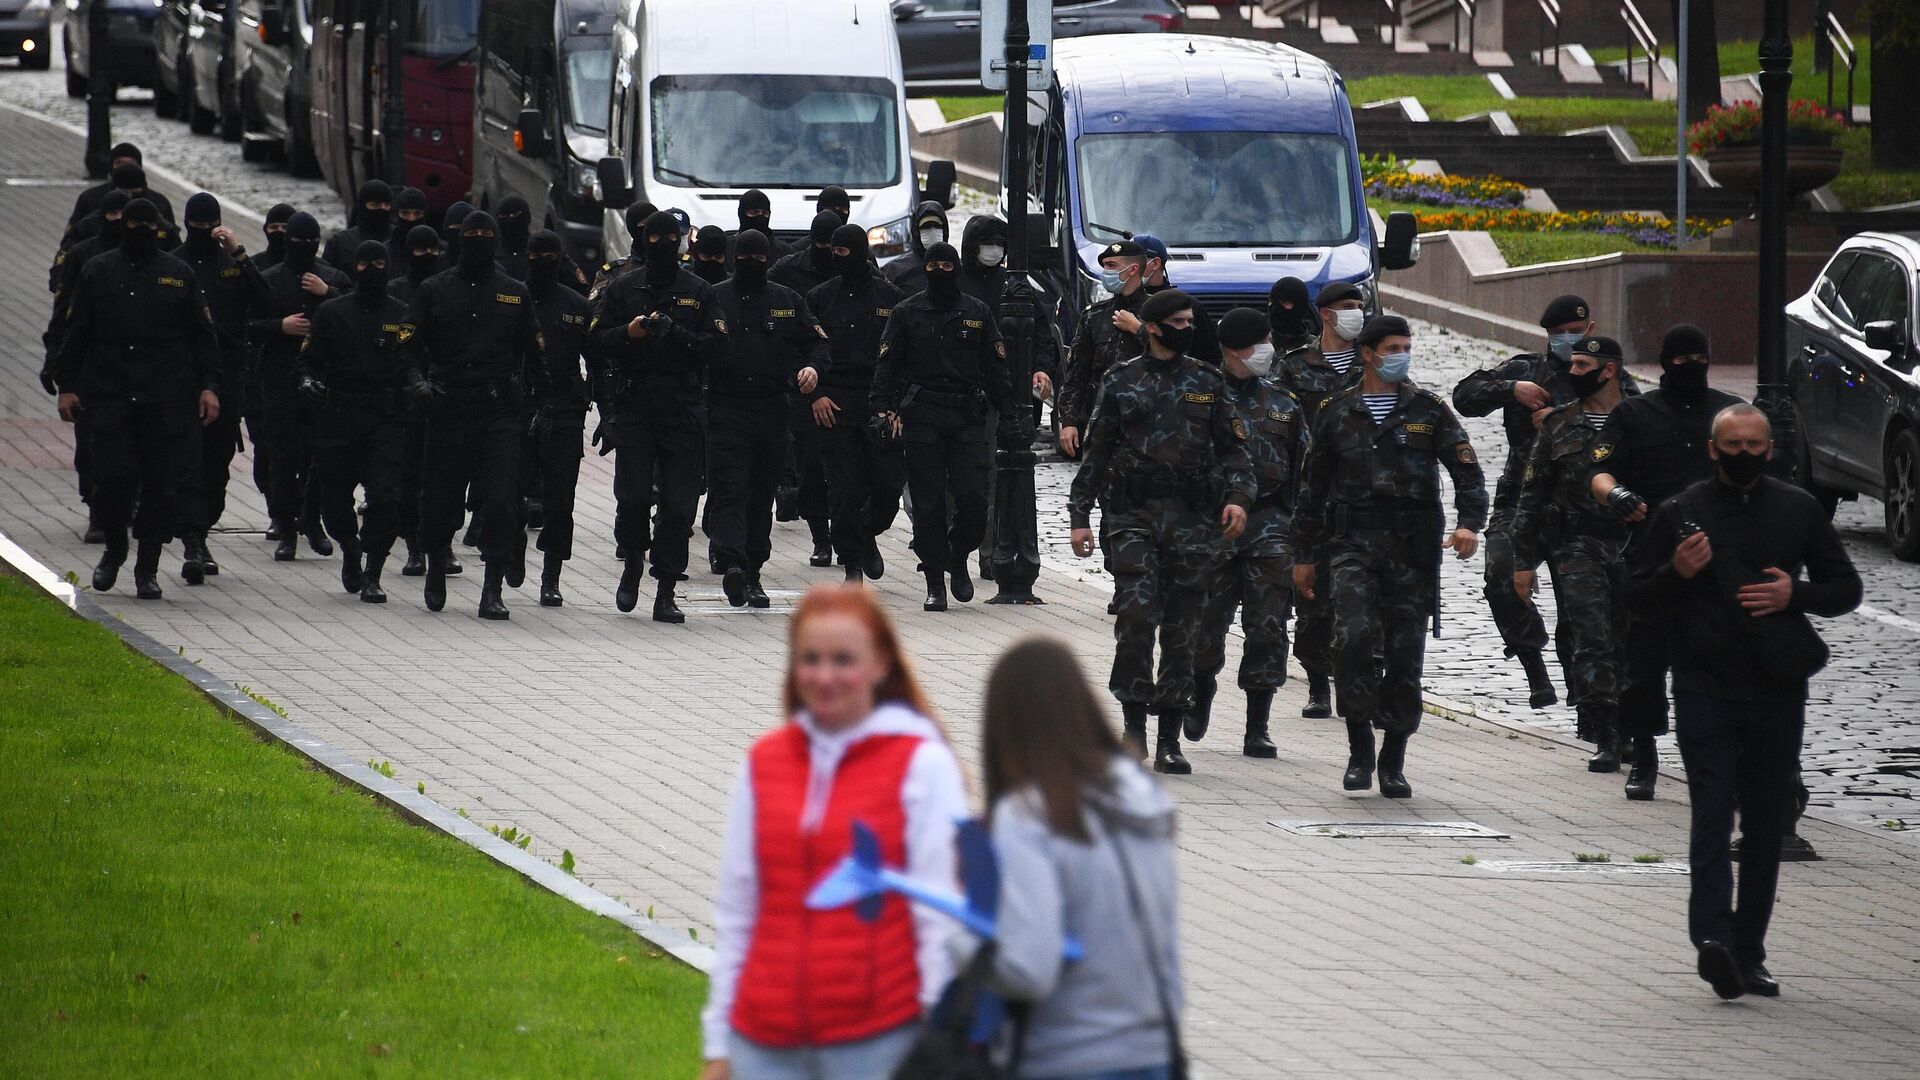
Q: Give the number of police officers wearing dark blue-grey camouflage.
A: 7